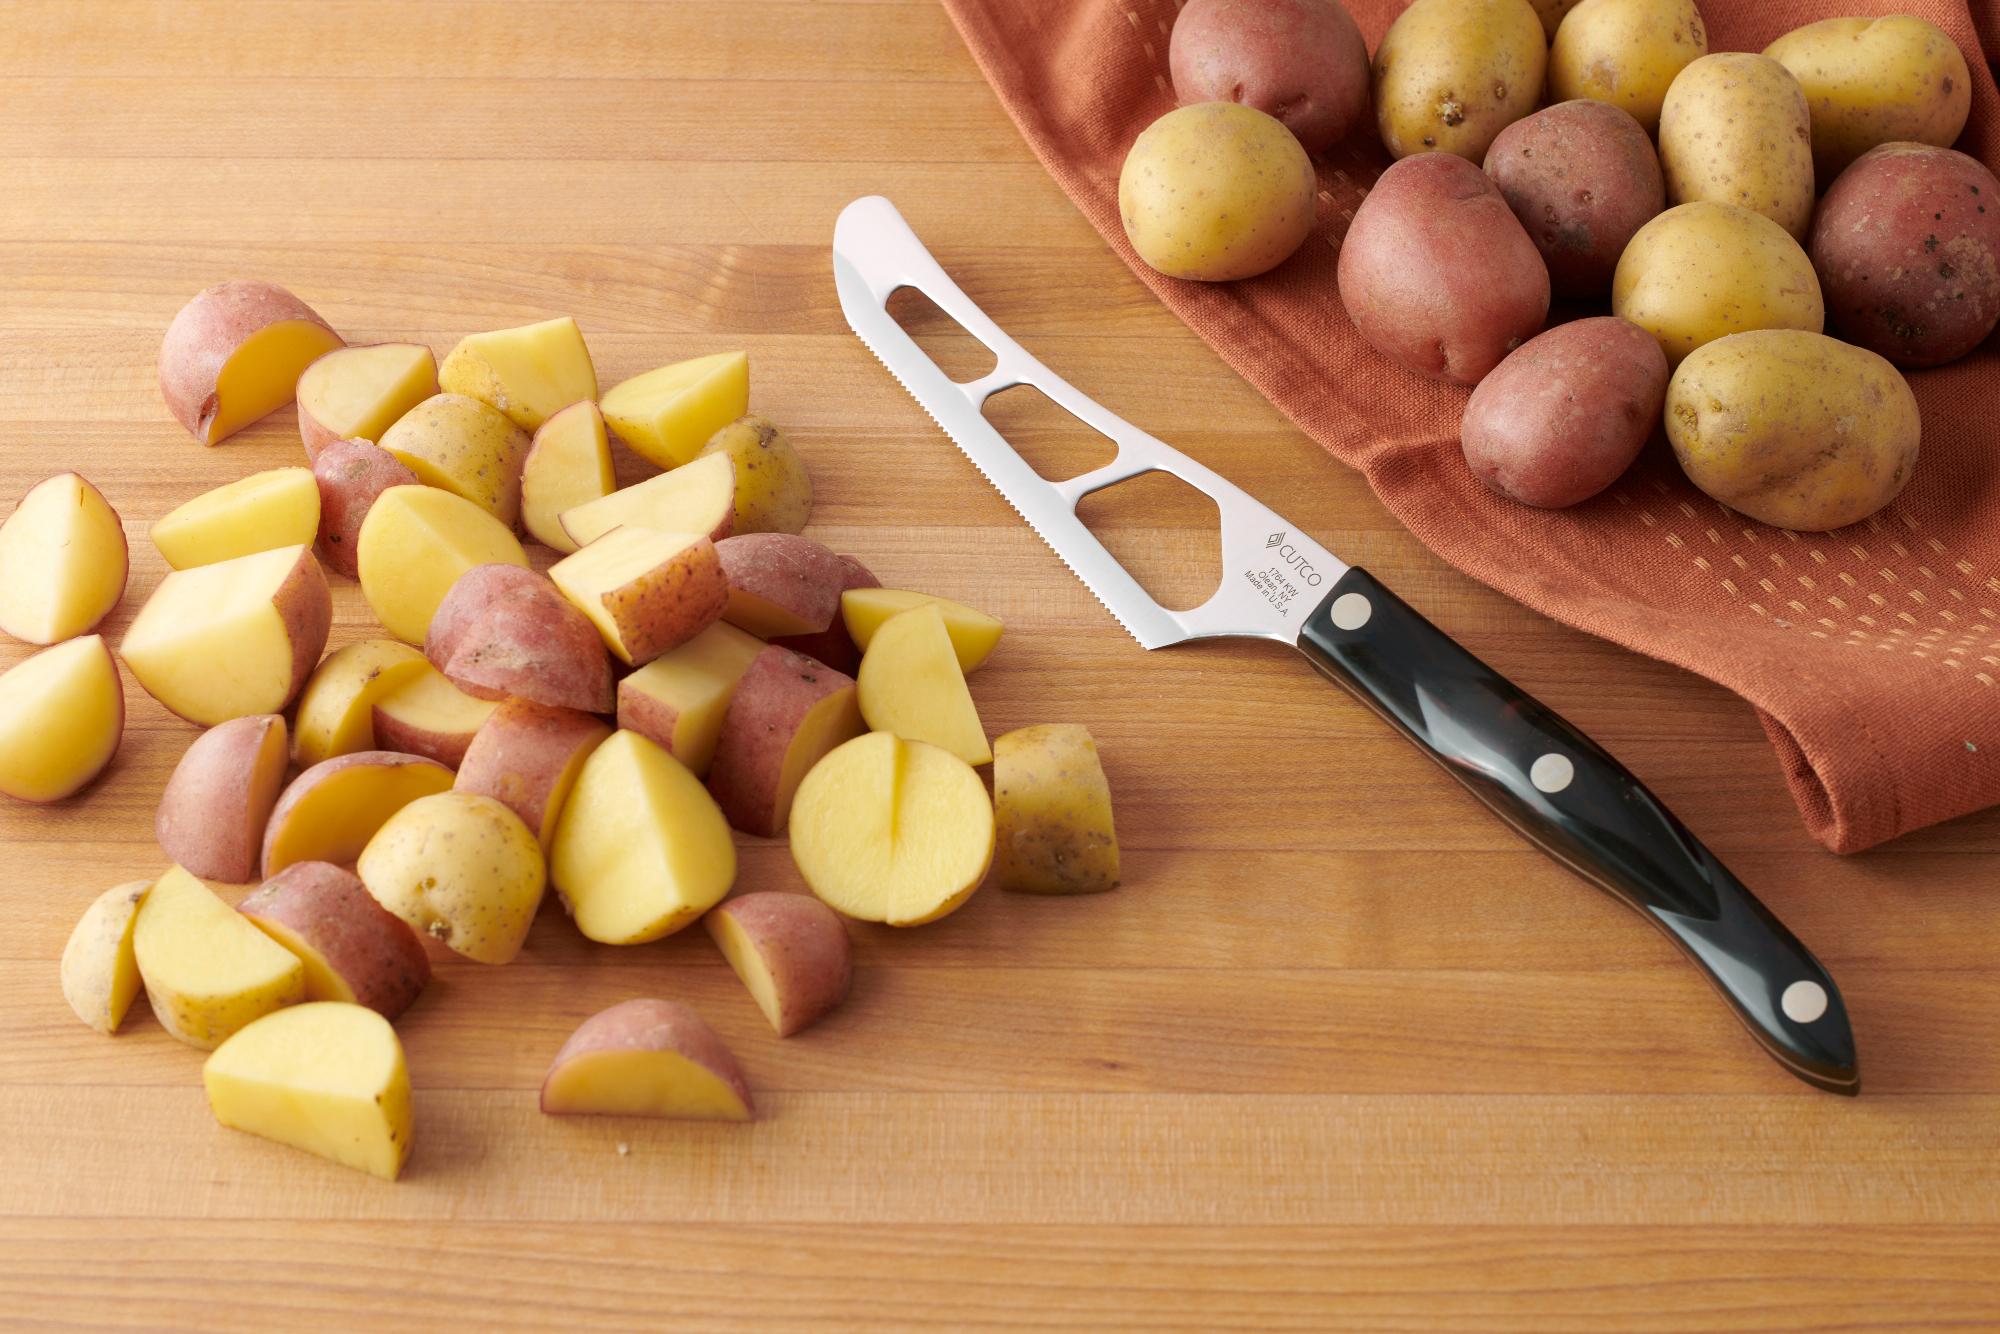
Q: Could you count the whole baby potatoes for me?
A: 13